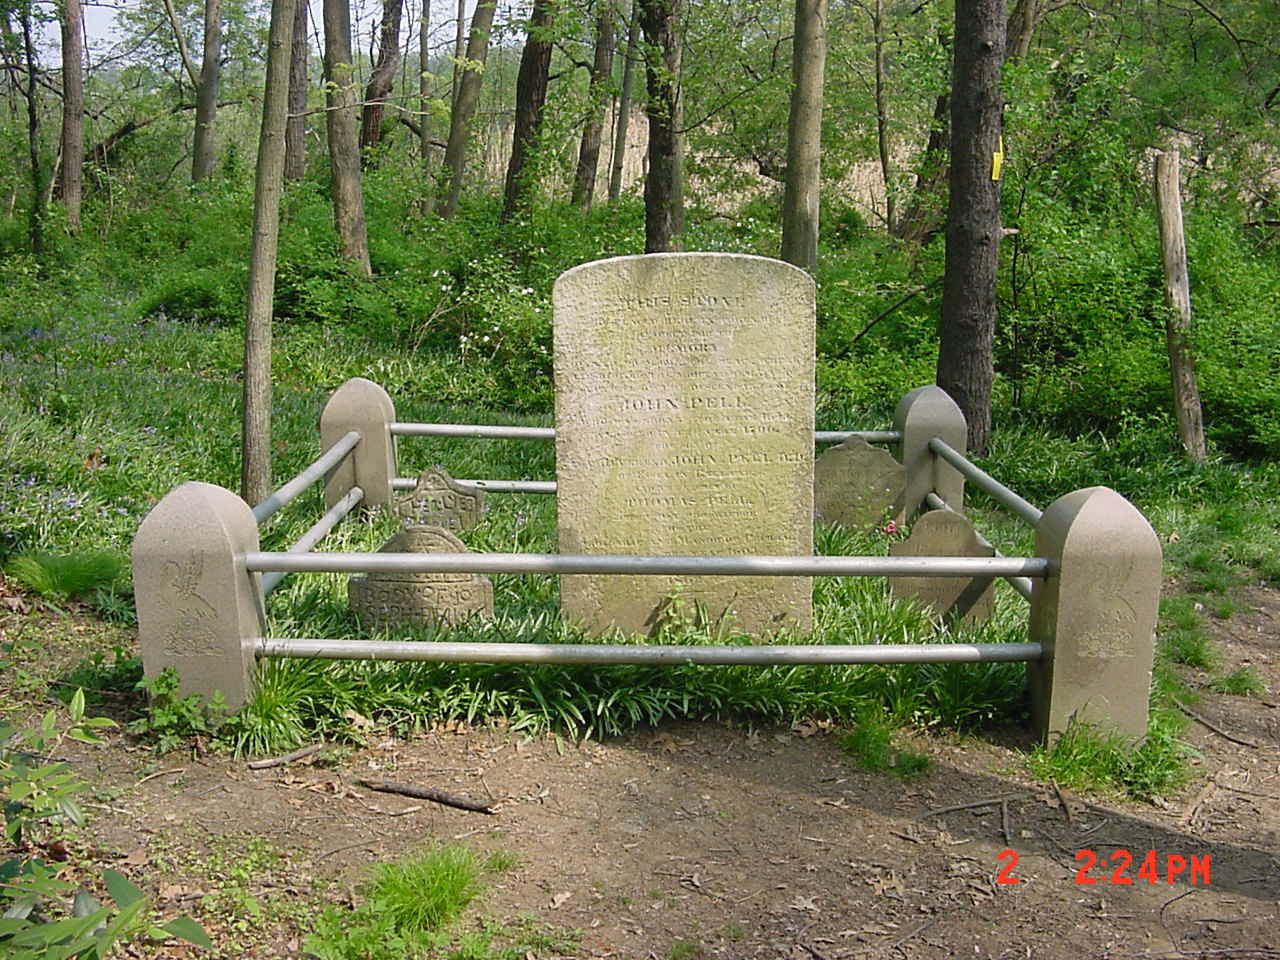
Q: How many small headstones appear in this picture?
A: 4